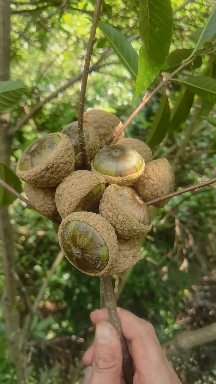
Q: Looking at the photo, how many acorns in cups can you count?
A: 11